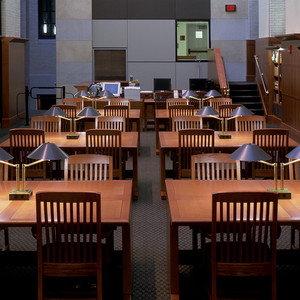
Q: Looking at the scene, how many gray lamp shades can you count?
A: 12